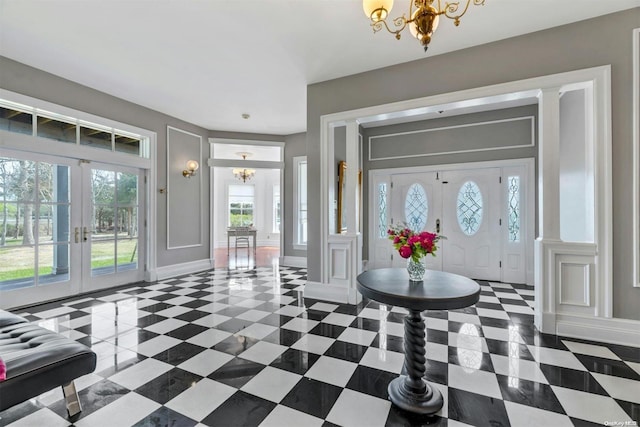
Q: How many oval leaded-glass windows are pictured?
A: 2